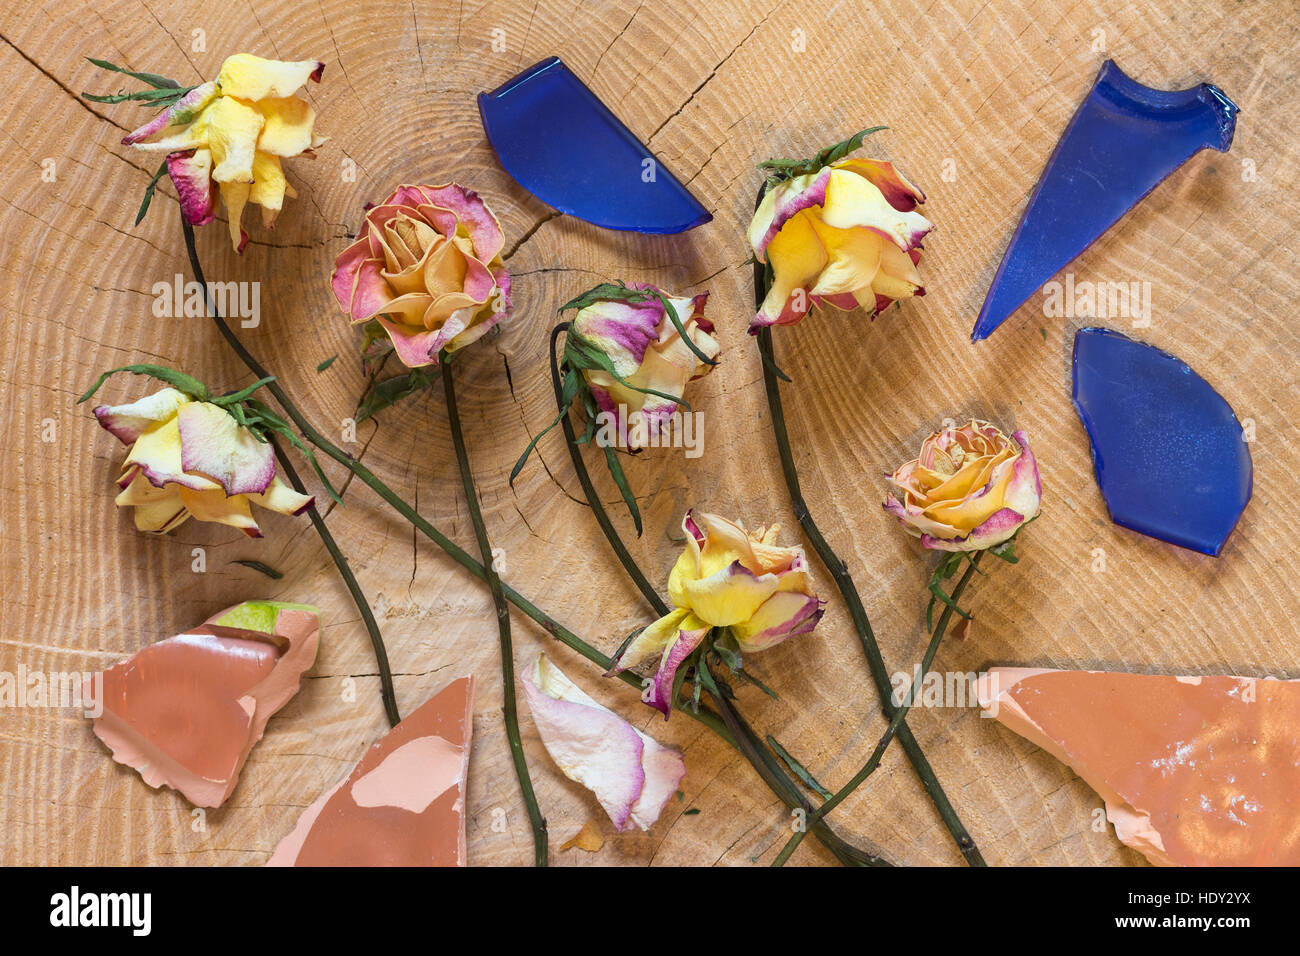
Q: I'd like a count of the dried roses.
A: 7